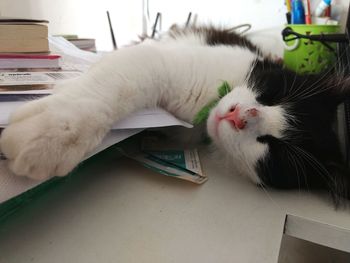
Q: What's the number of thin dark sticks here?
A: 3